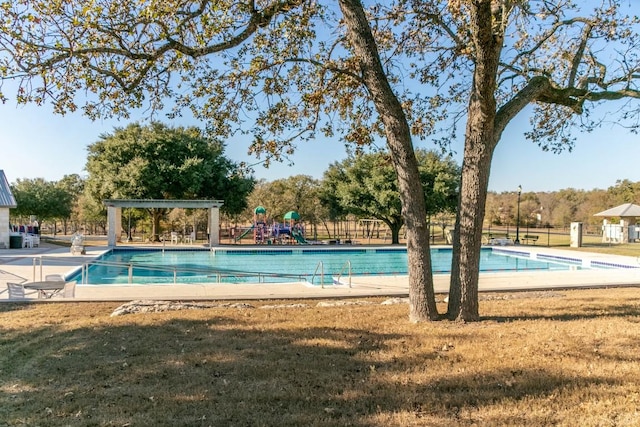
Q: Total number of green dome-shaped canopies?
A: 2